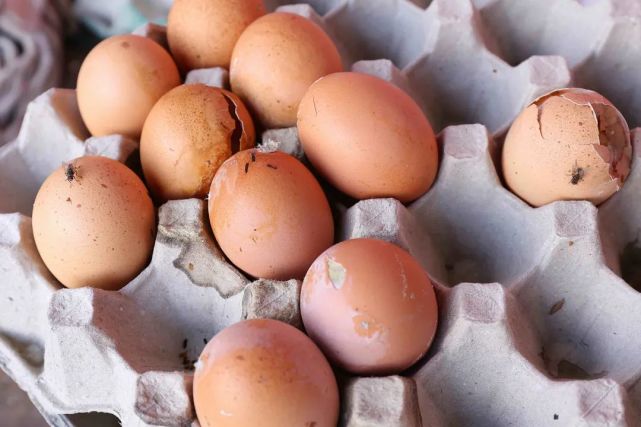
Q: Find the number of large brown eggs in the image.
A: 10